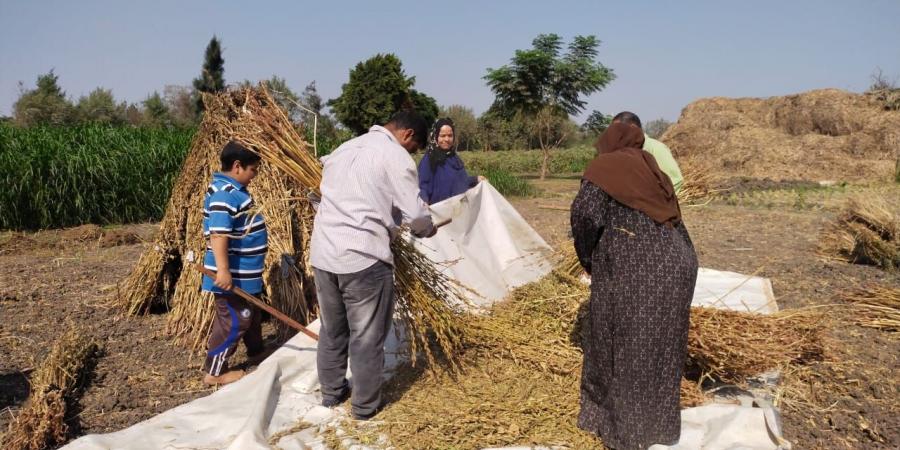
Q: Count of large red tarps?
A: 0